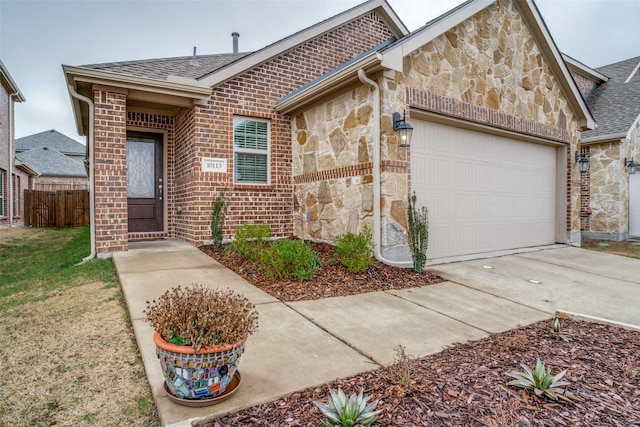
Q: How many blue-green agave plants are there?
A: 3